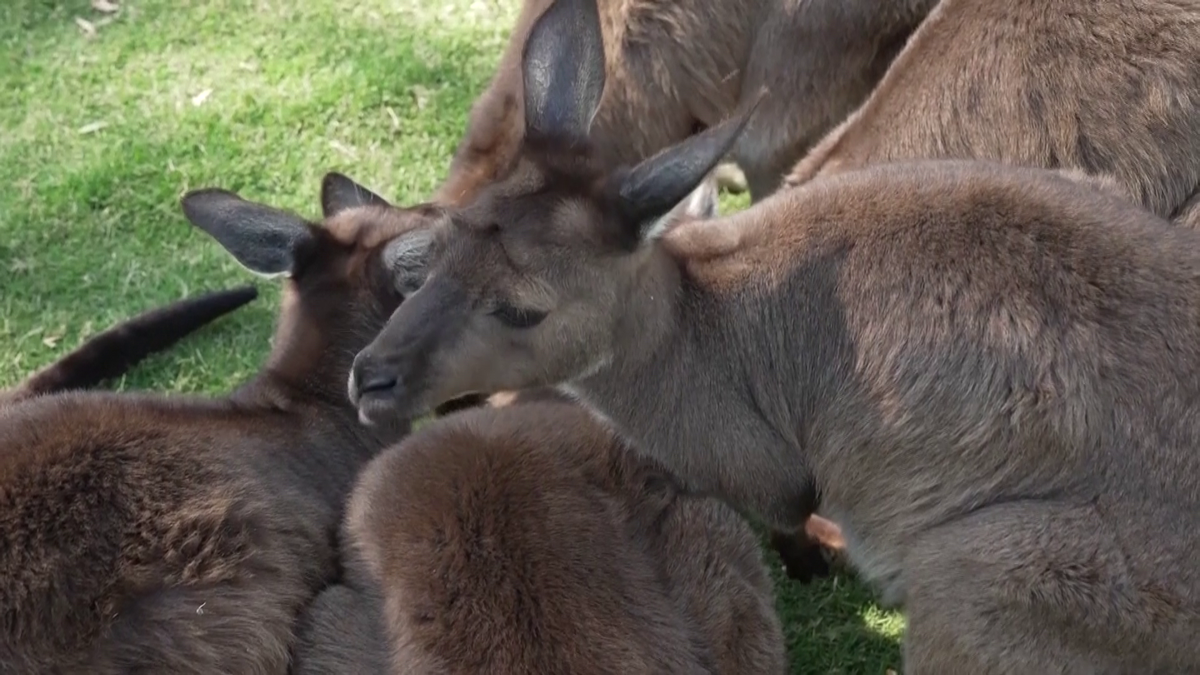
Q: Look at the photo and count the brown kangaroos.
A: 5